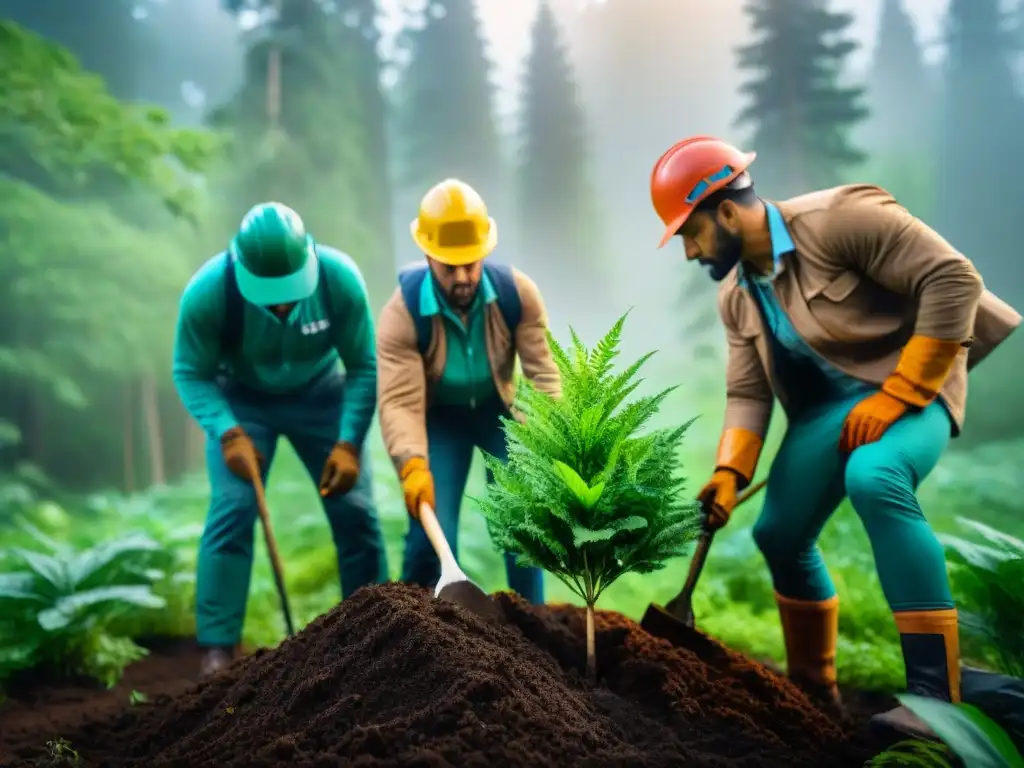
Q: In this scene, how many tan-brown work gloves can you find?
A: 2